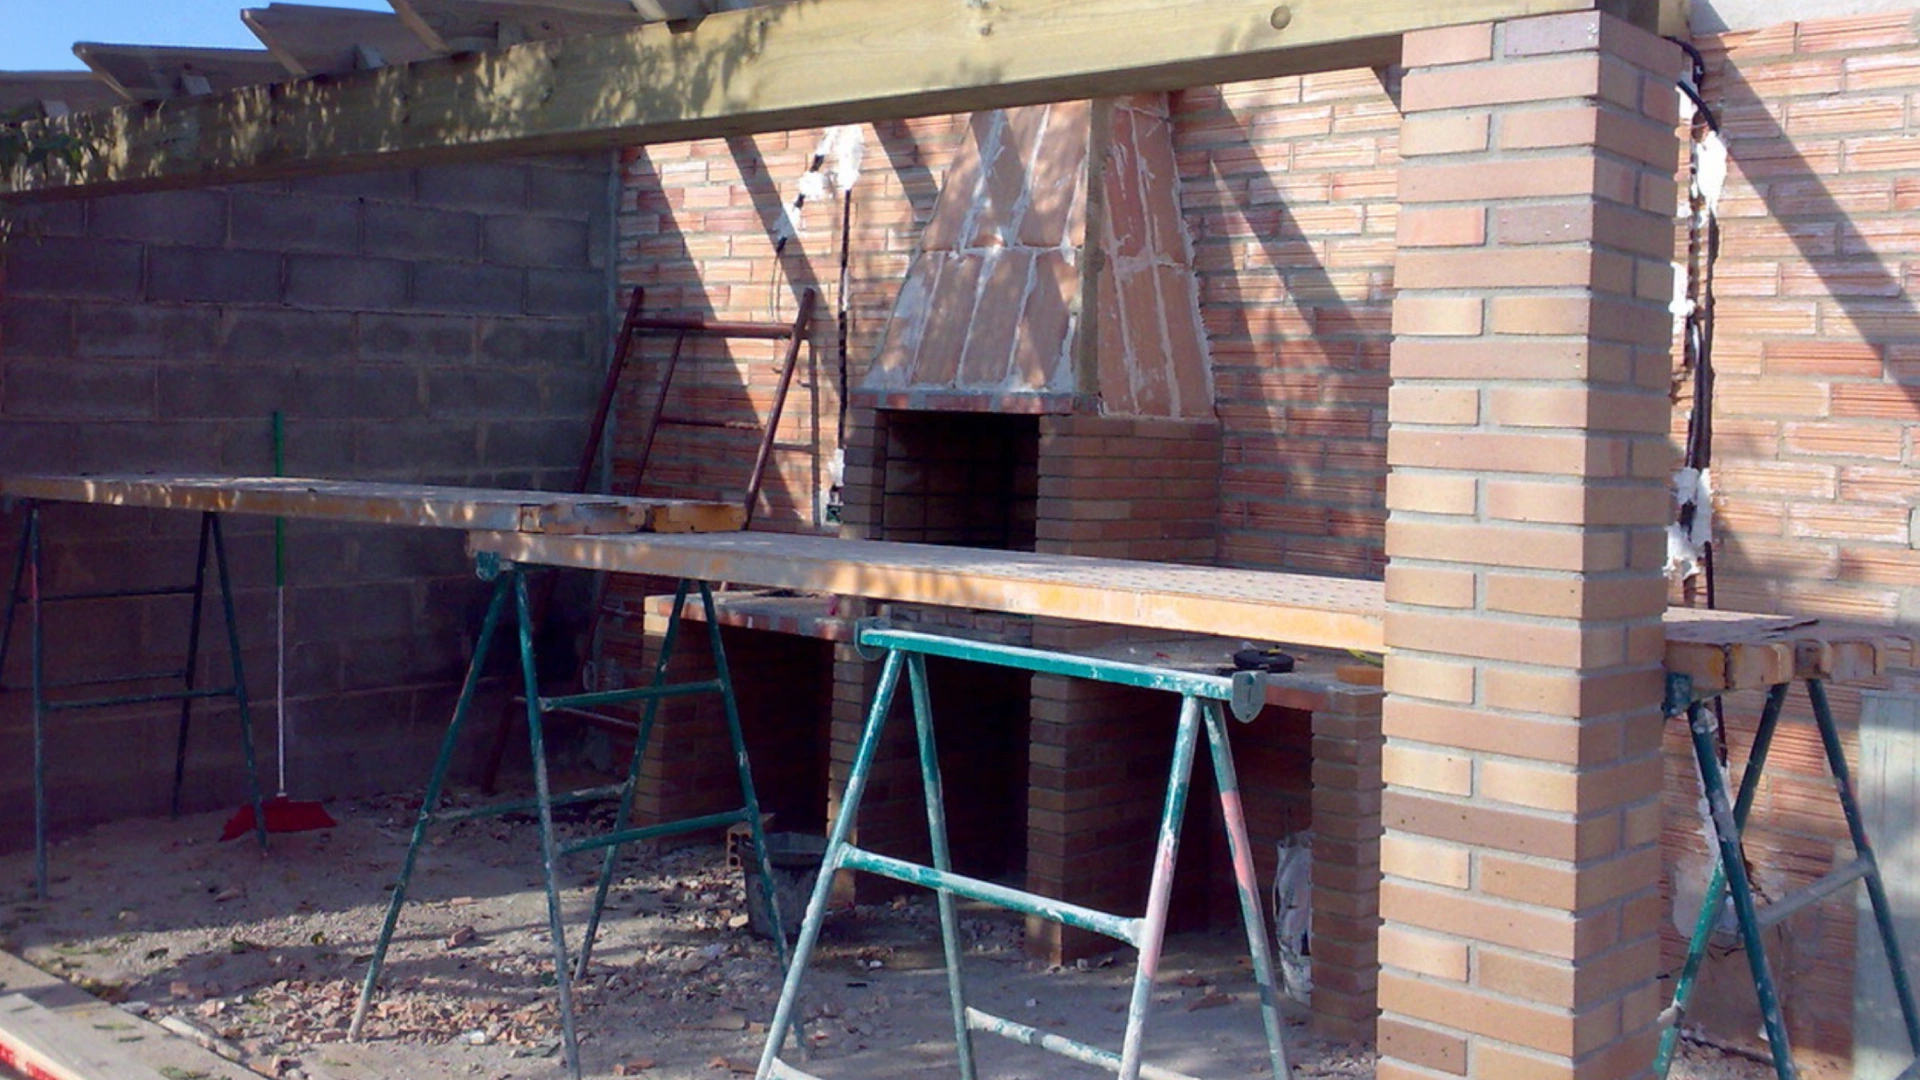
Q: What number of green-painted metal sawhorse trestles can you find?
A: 4